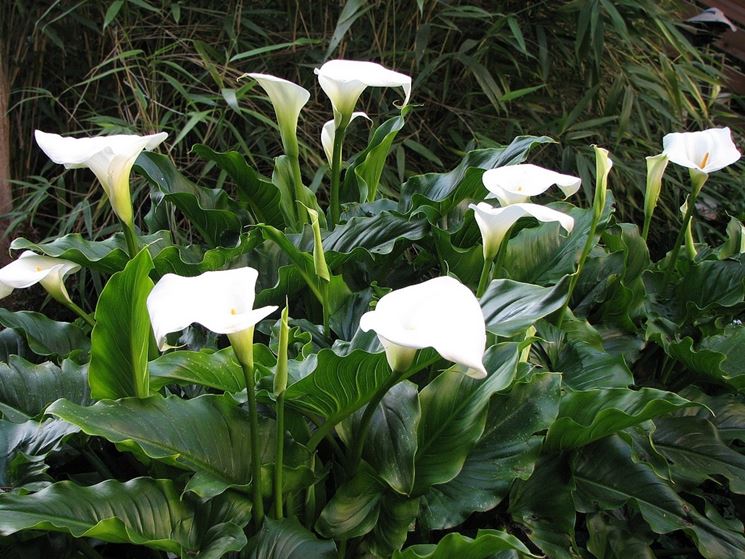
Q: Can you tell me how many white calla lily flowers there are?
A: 10